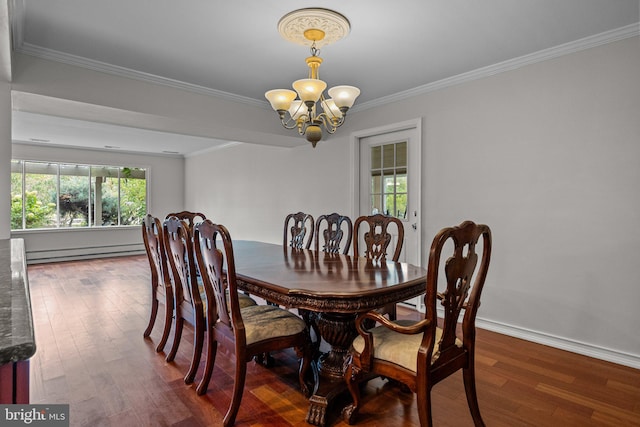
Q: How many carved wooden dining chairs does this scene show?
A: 8